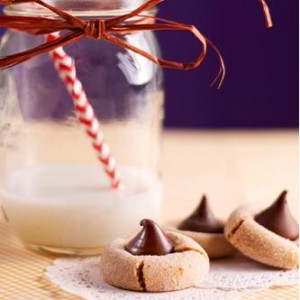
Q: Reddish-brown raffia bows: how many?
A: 1